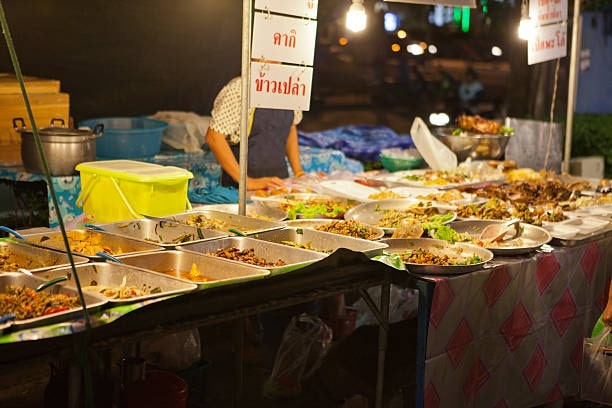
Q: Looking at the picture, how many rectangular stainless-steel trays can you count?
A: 9